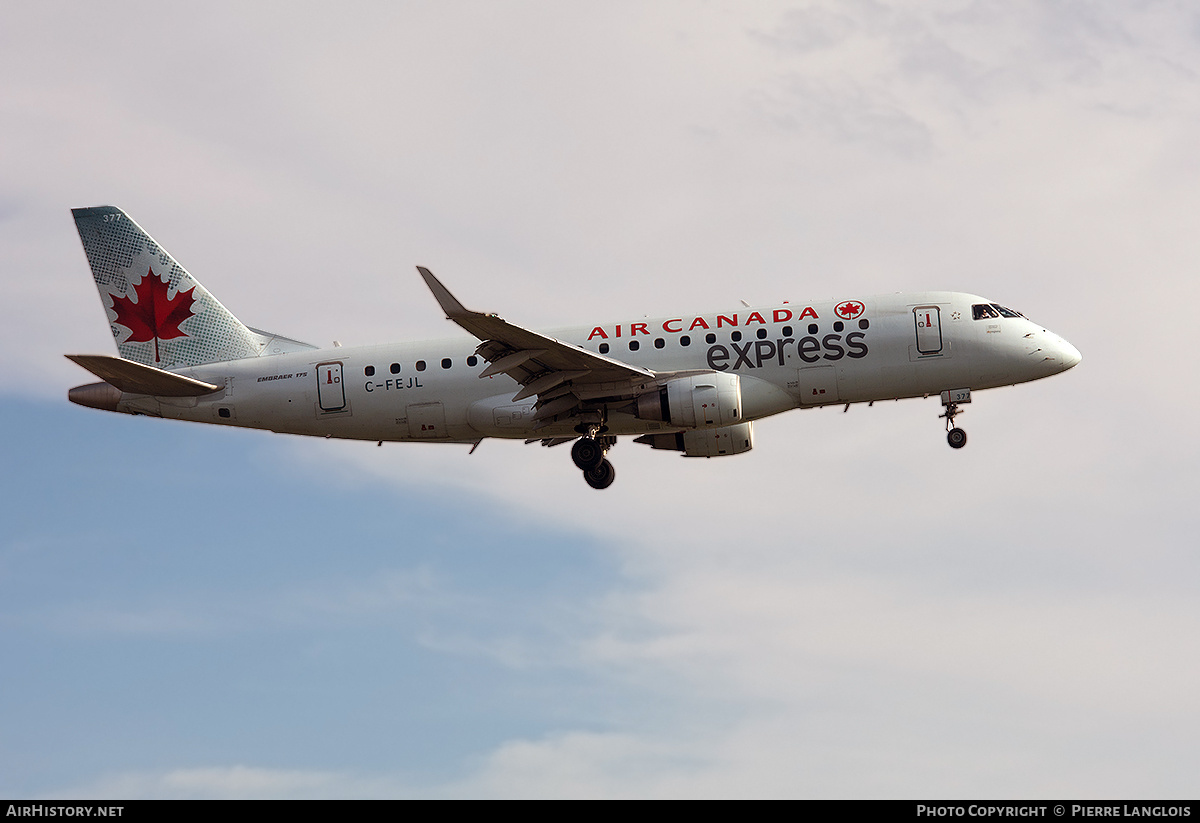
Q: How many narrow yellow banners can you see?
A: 0